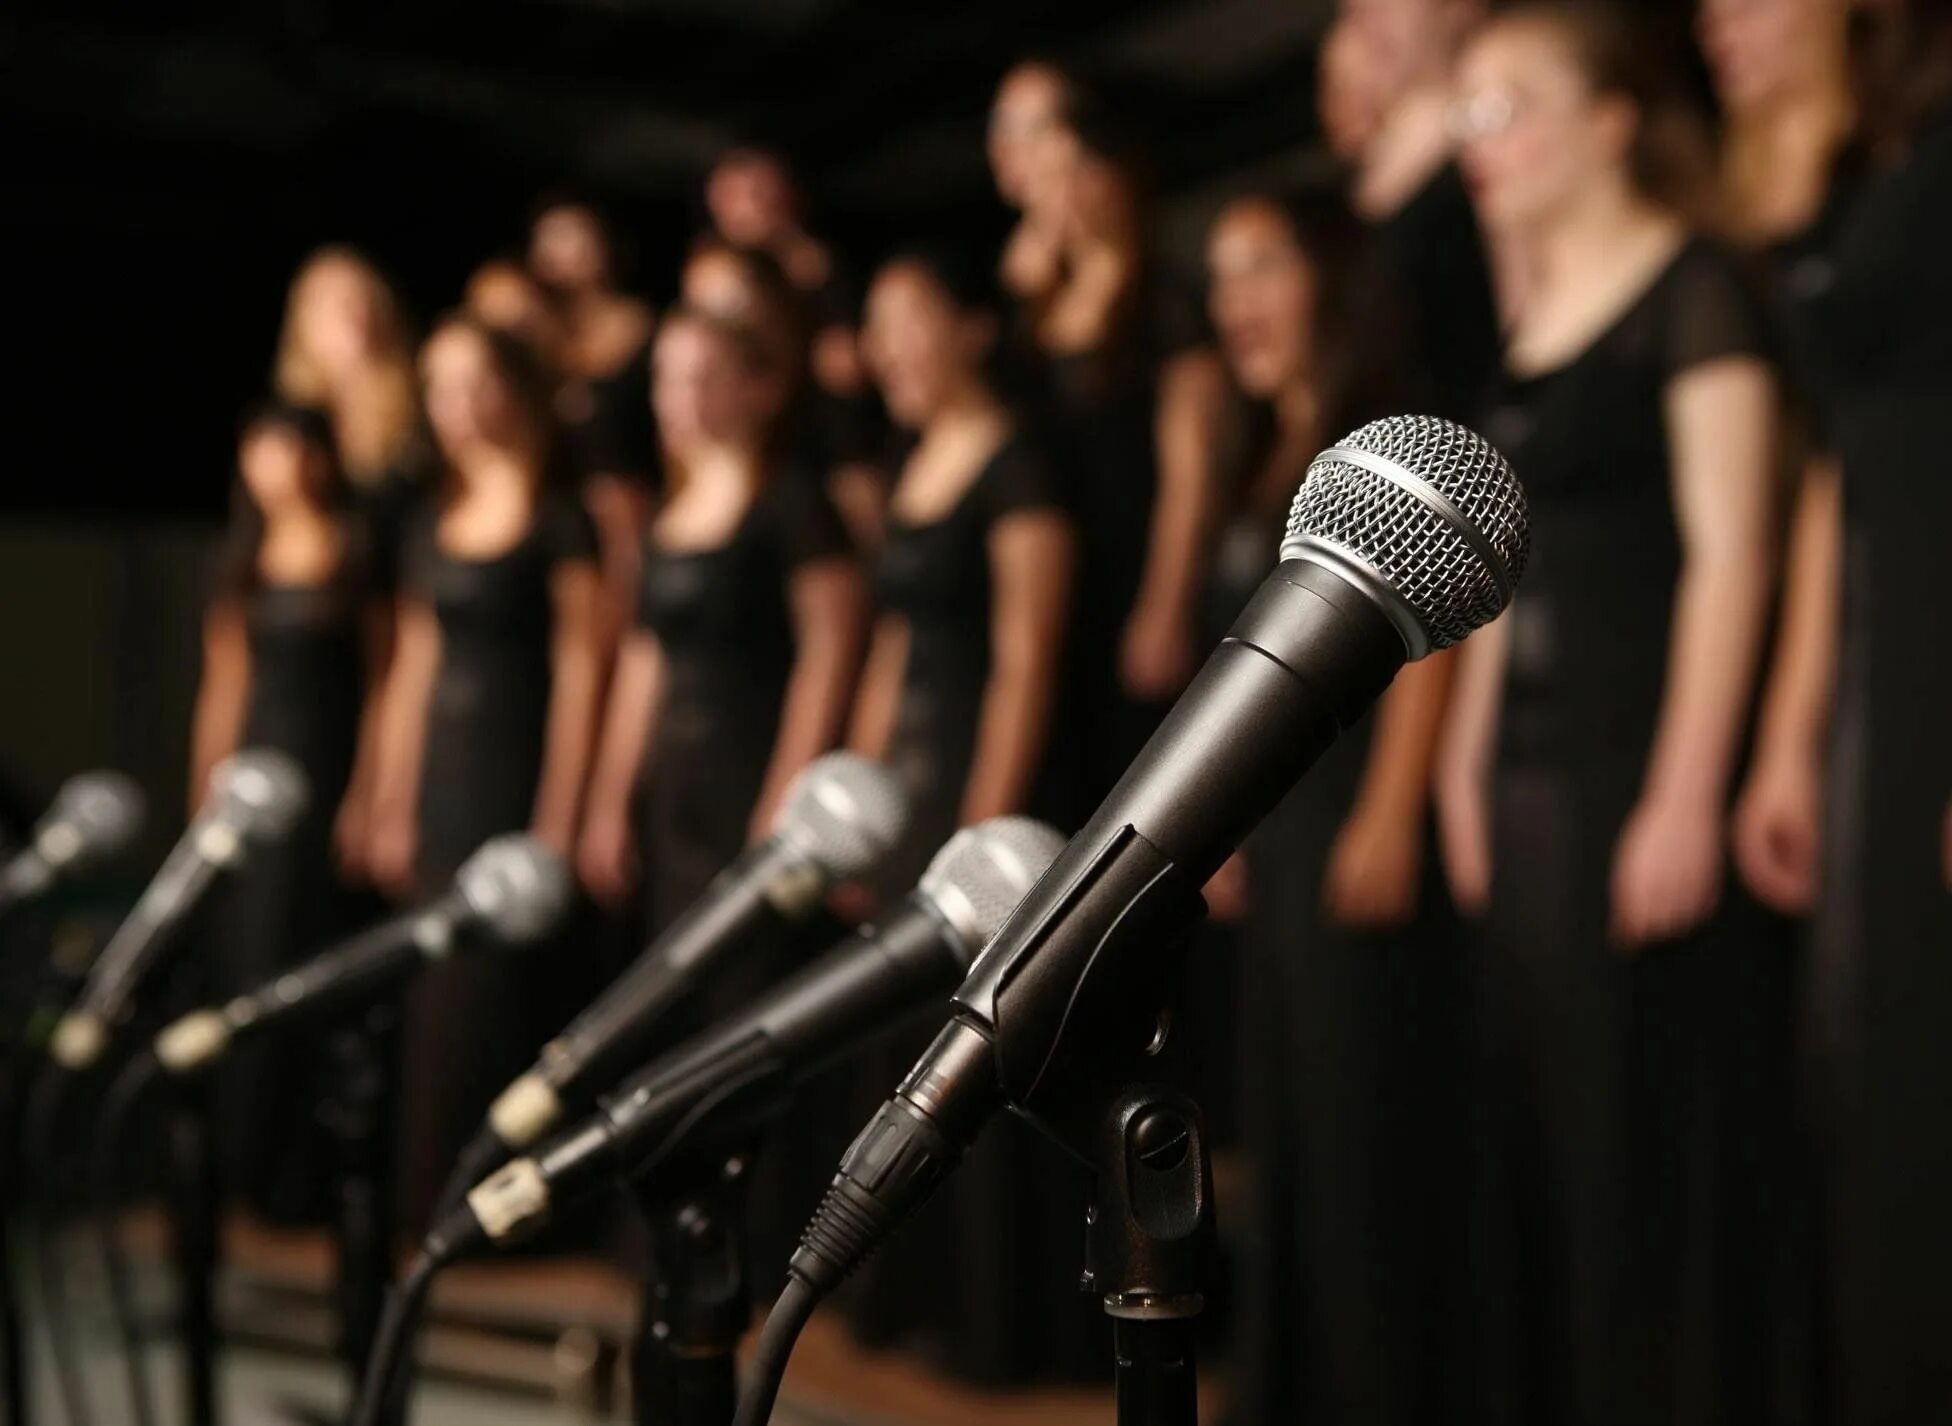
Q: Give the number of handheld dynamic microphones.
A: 6